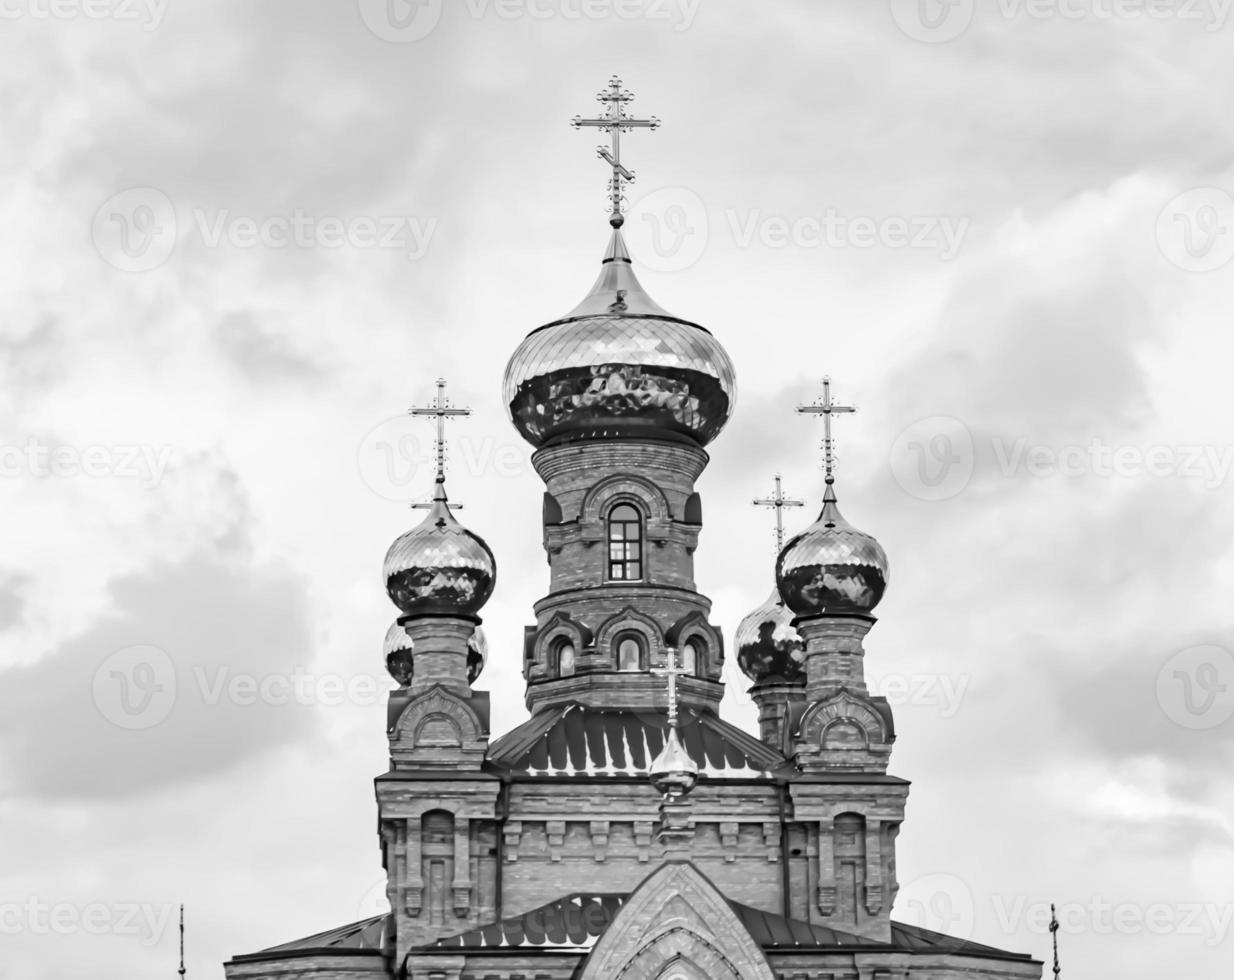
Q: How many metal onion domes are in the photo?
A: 6